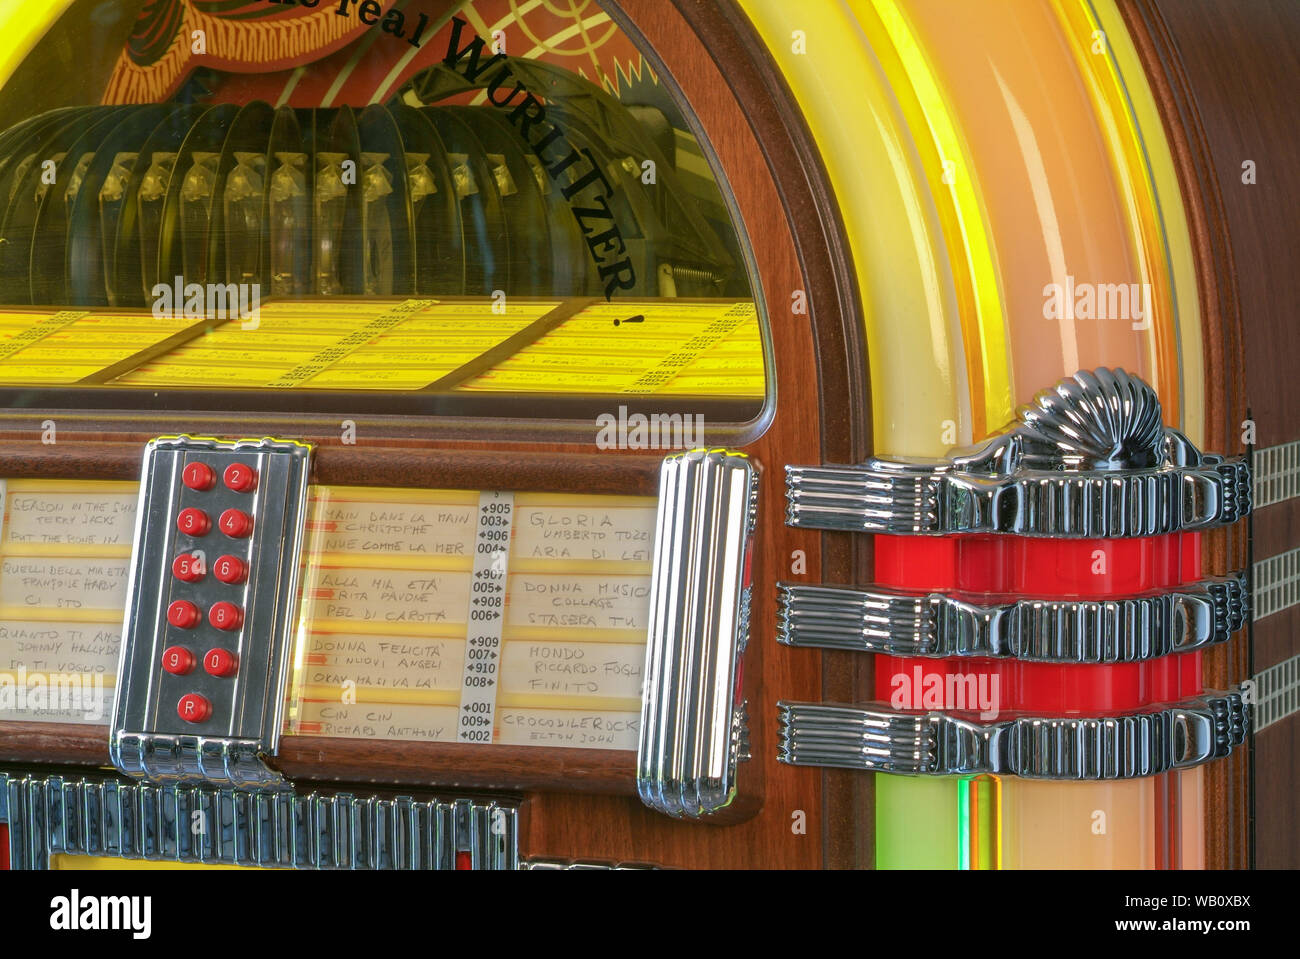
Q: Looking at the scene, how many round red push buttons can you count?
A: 11